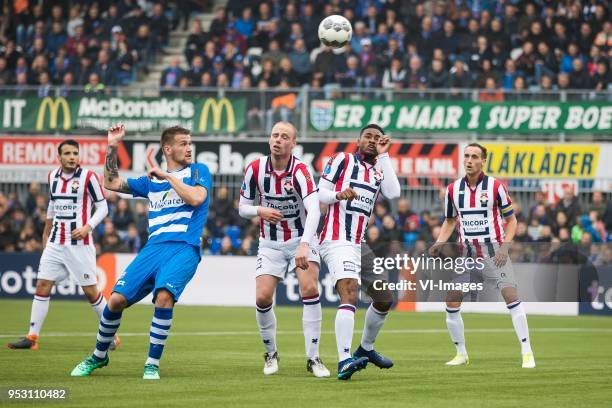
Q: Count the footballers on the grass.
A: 5